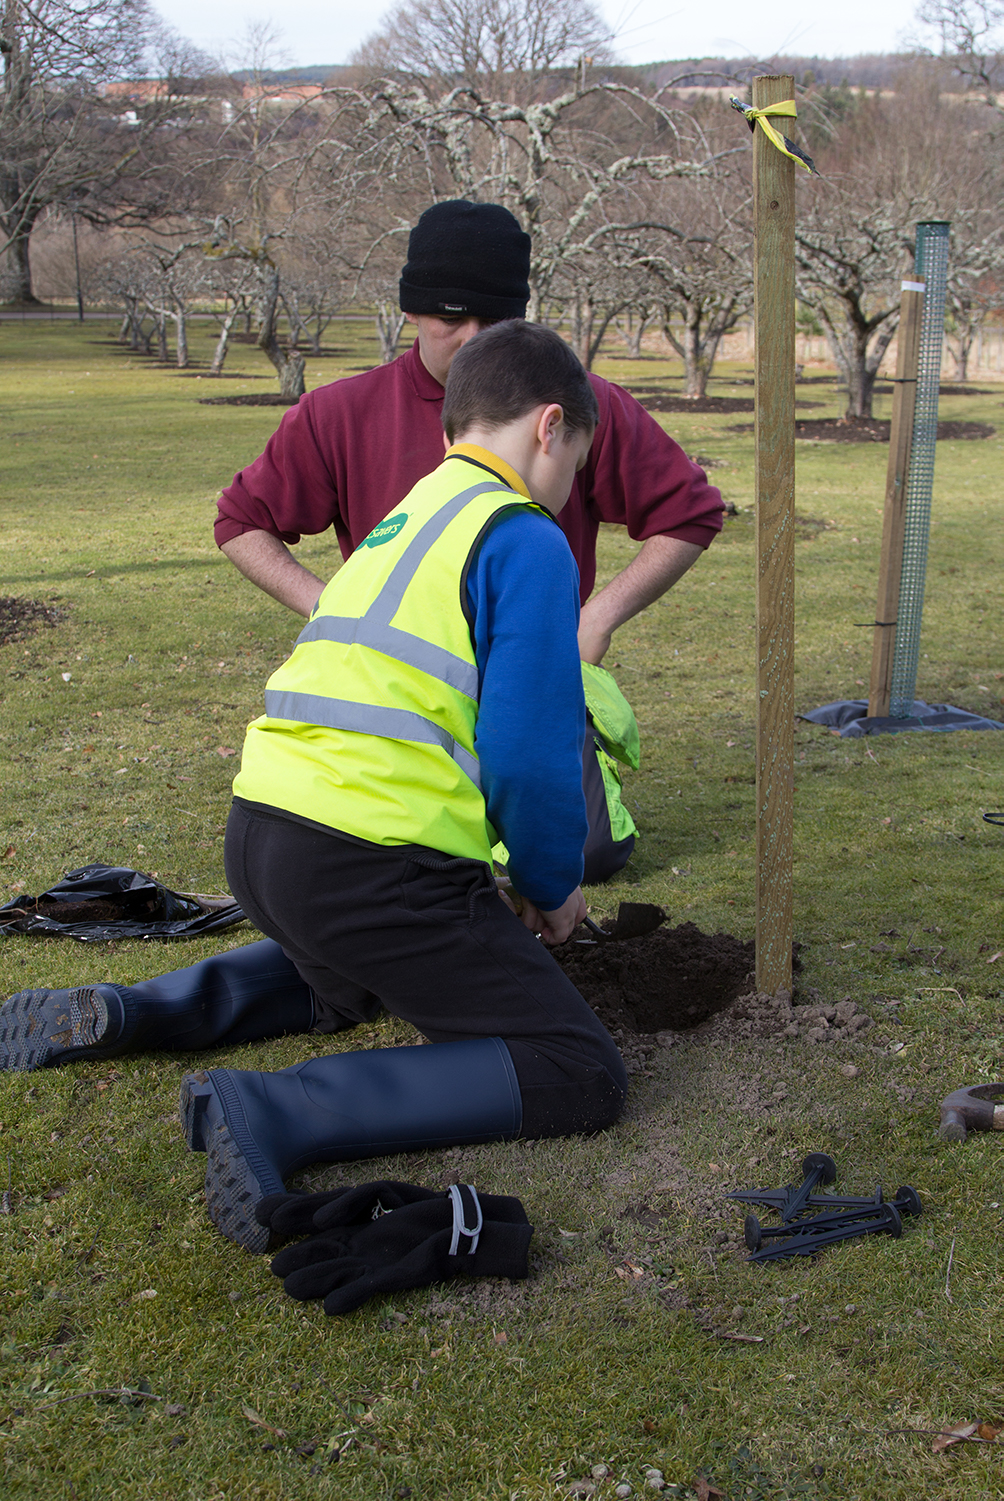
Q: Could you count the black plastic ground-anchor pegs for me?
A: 5